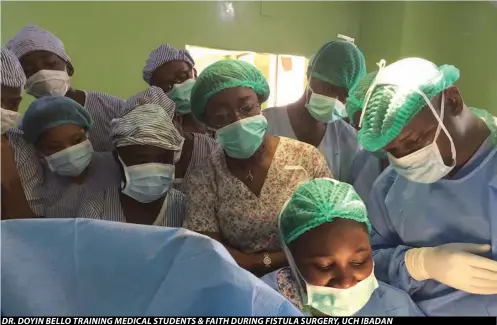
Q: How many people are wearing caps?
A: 11